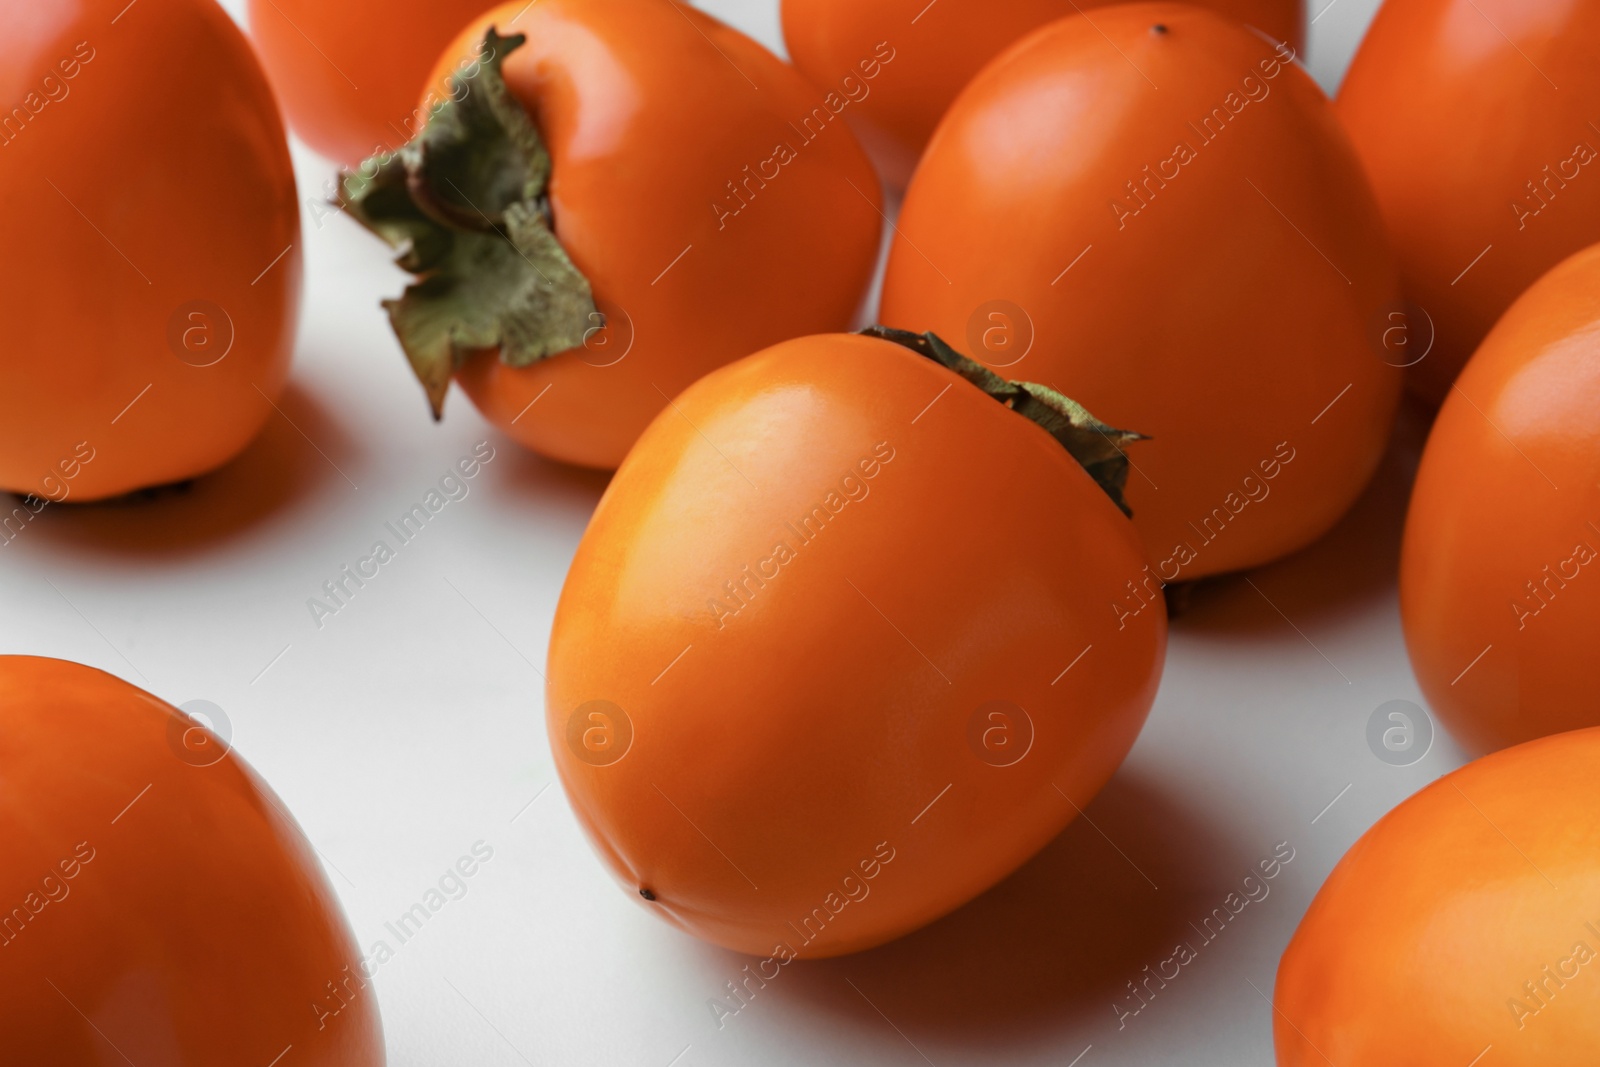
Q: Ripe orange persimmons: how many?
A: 10